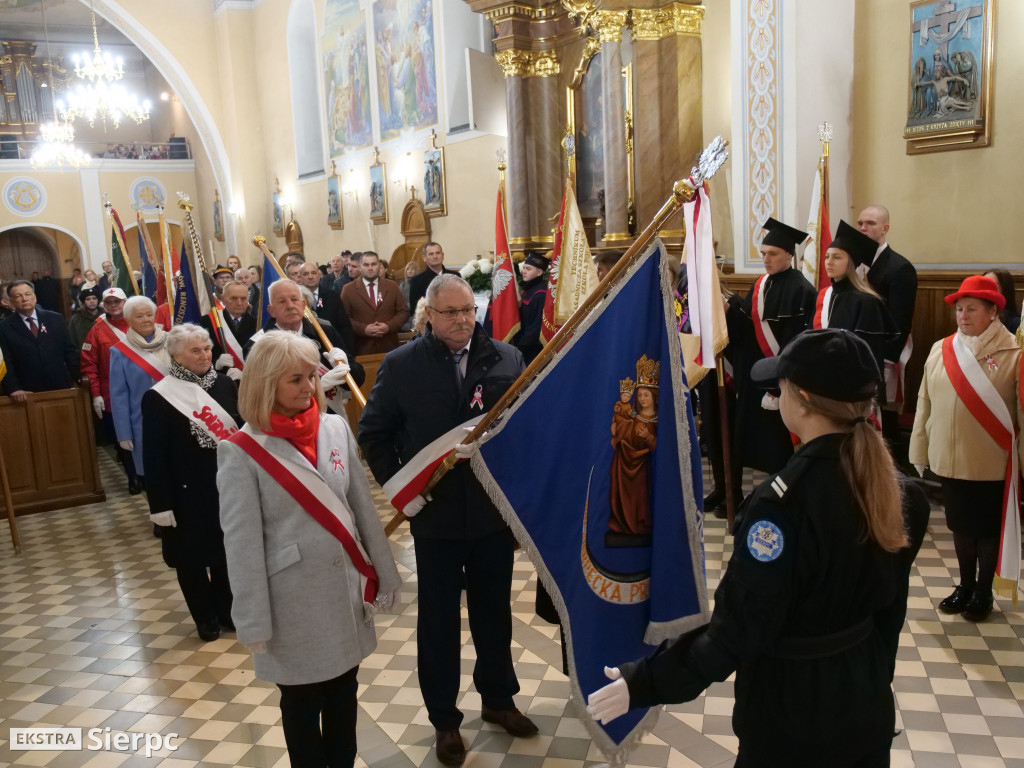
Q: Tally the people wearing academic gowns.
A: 2